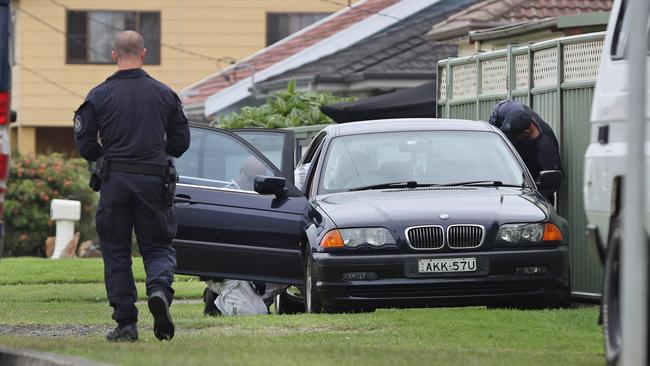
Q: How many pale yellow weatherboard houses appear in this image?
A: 1